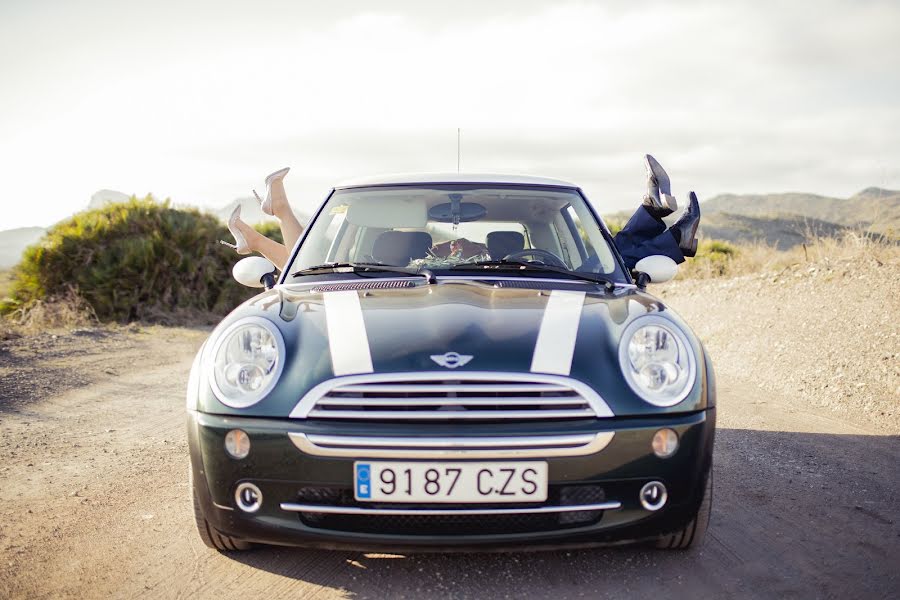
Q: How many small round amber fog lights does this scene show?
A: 2